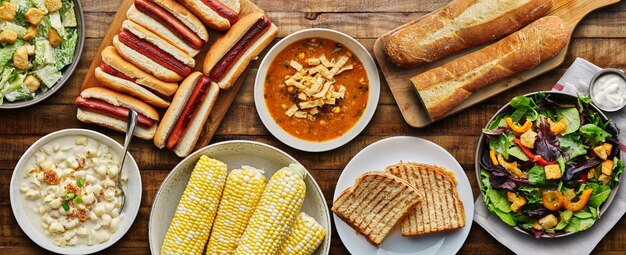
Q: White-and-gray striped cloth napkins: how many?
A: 1